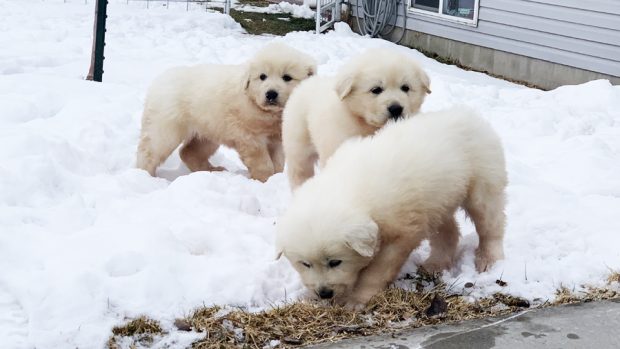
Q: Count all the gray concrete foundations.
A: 1